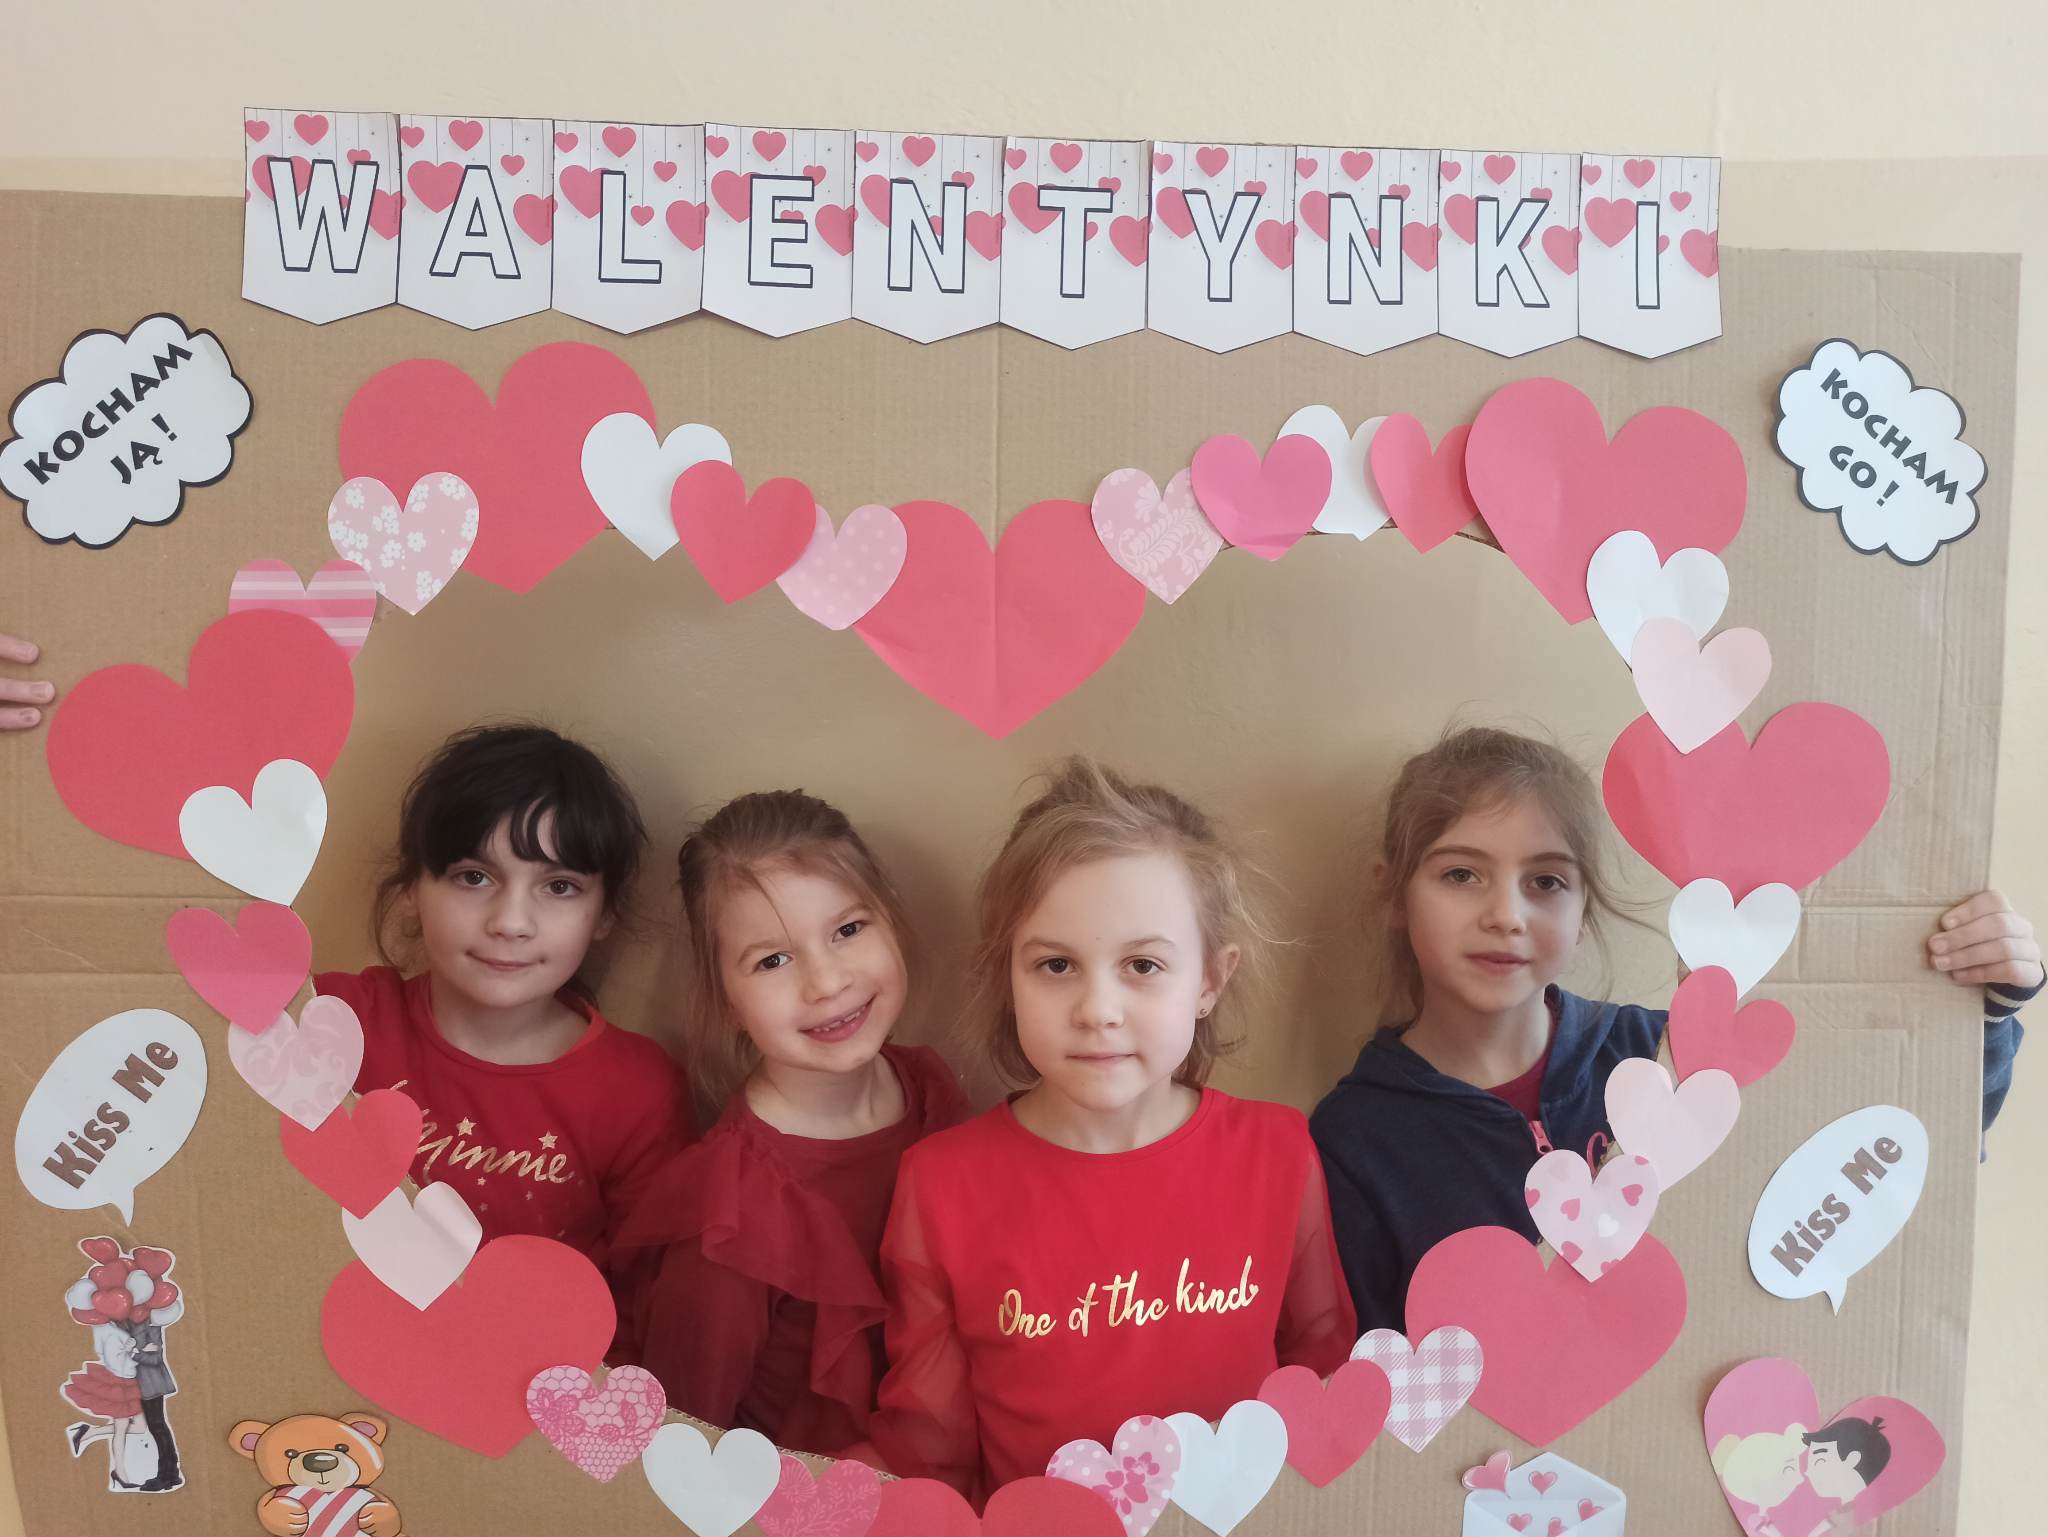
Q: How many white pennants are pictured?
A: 10